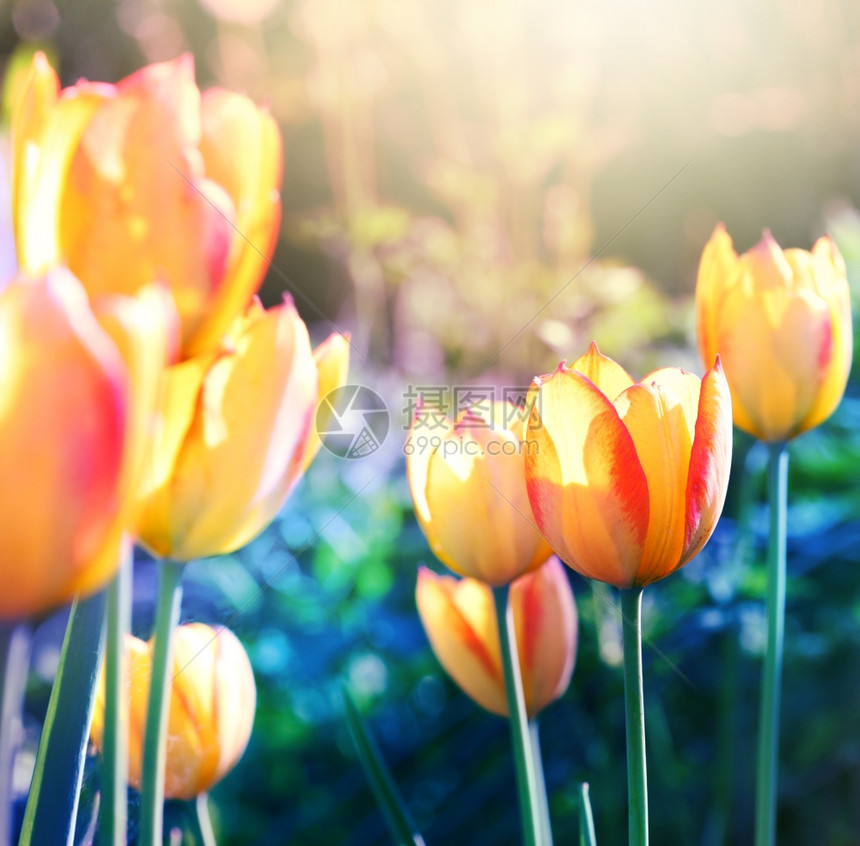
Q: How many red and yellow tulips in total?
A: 8